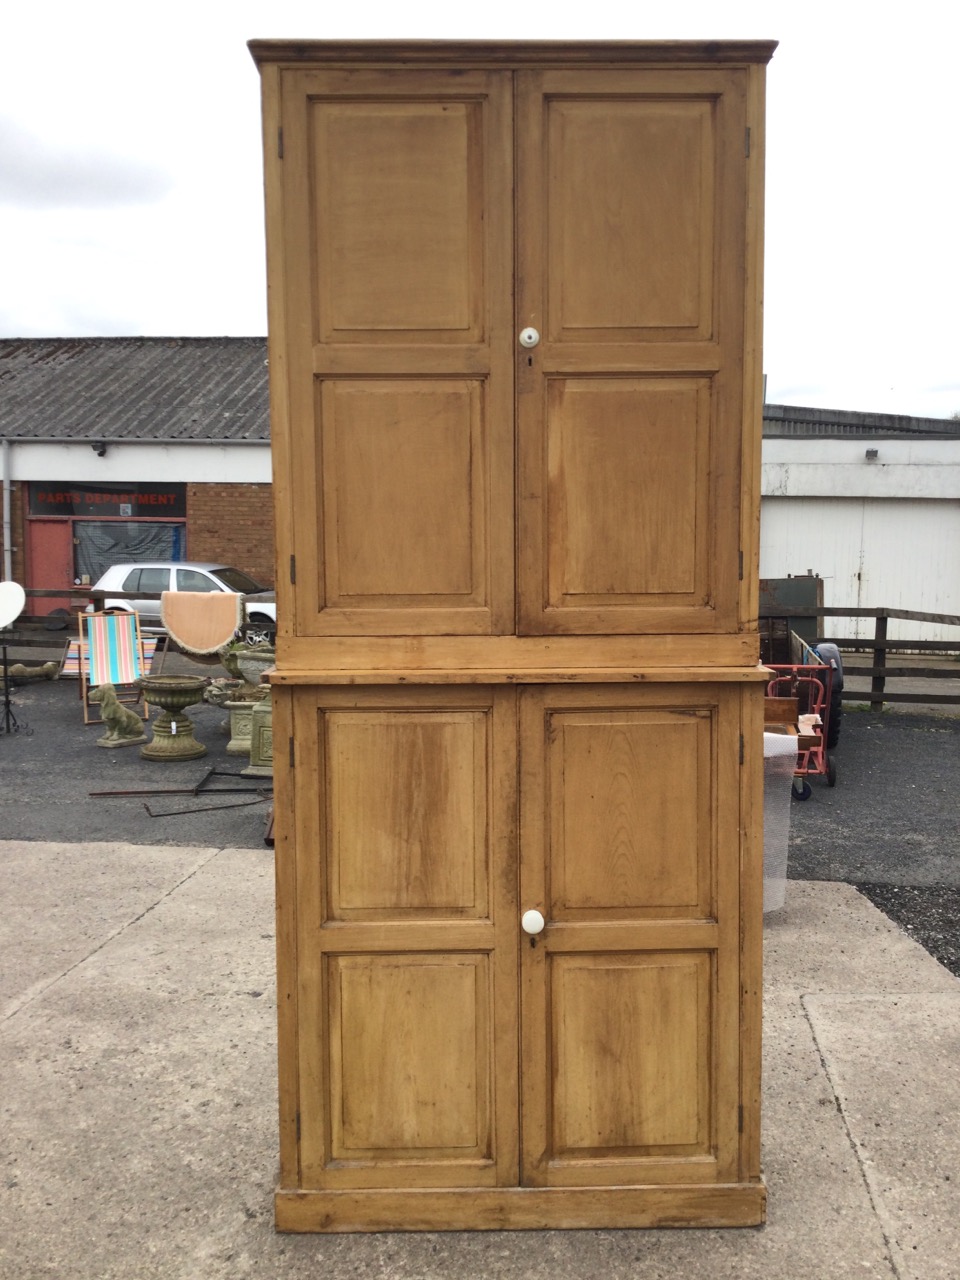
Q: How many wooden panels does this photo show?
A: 8